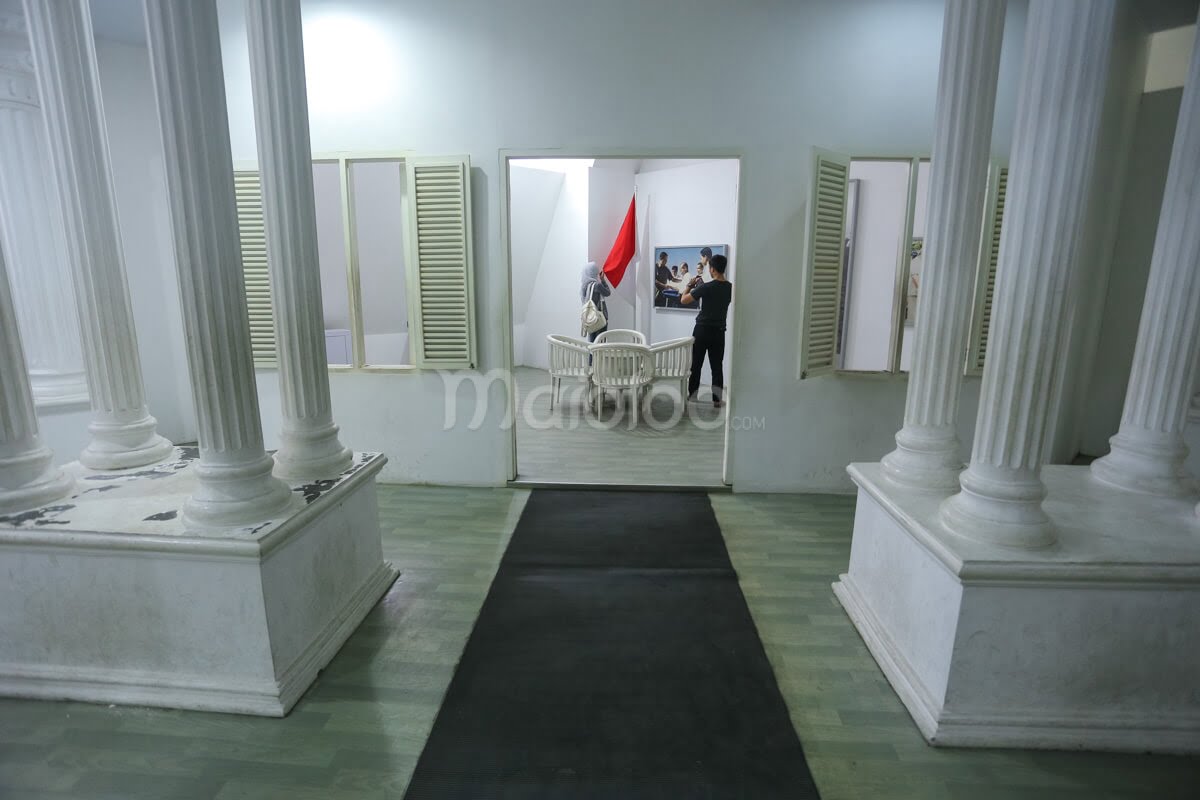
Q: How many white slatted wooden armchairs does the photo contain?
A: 4